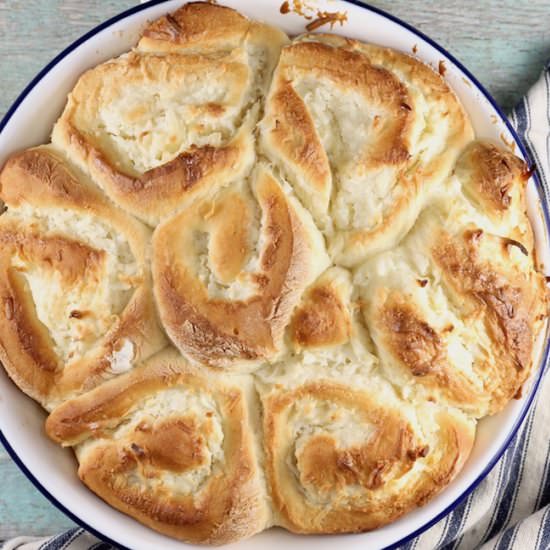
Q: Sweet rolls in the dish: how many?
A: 7